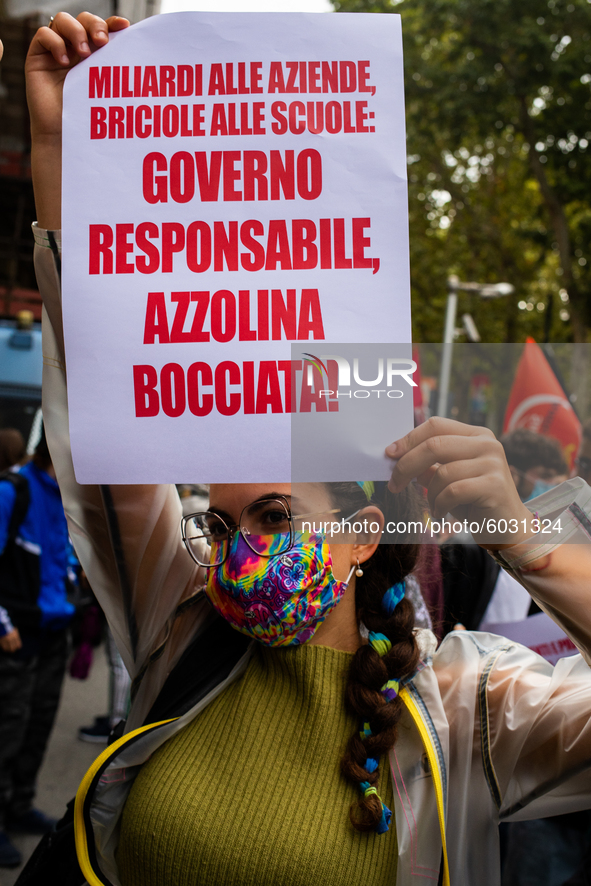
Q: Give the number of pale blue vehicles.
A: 1